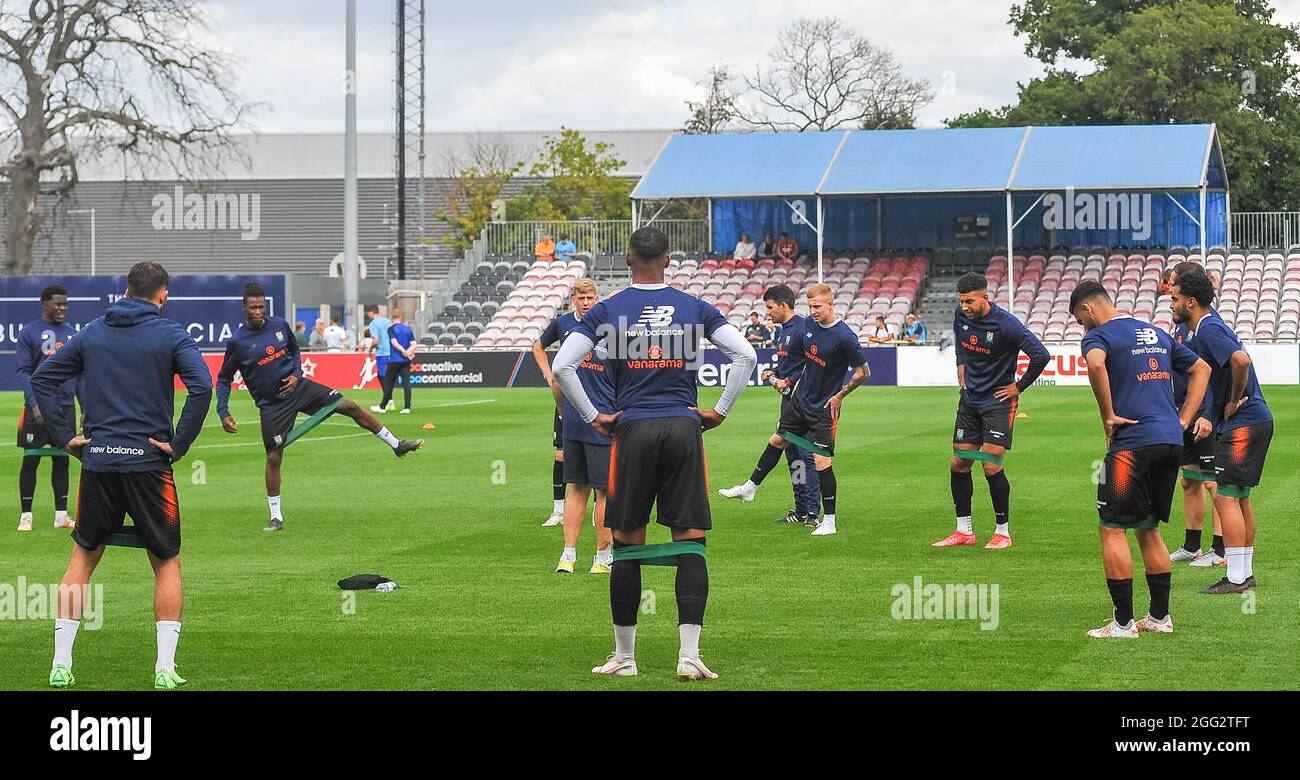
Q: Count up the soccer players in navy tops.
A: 12